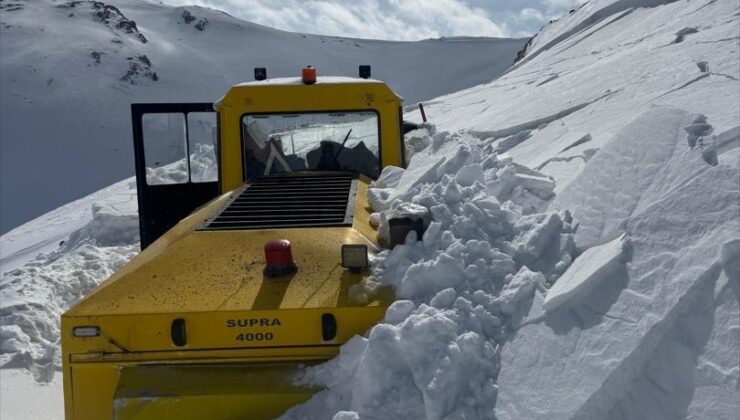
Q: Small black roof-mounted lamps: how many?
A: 2